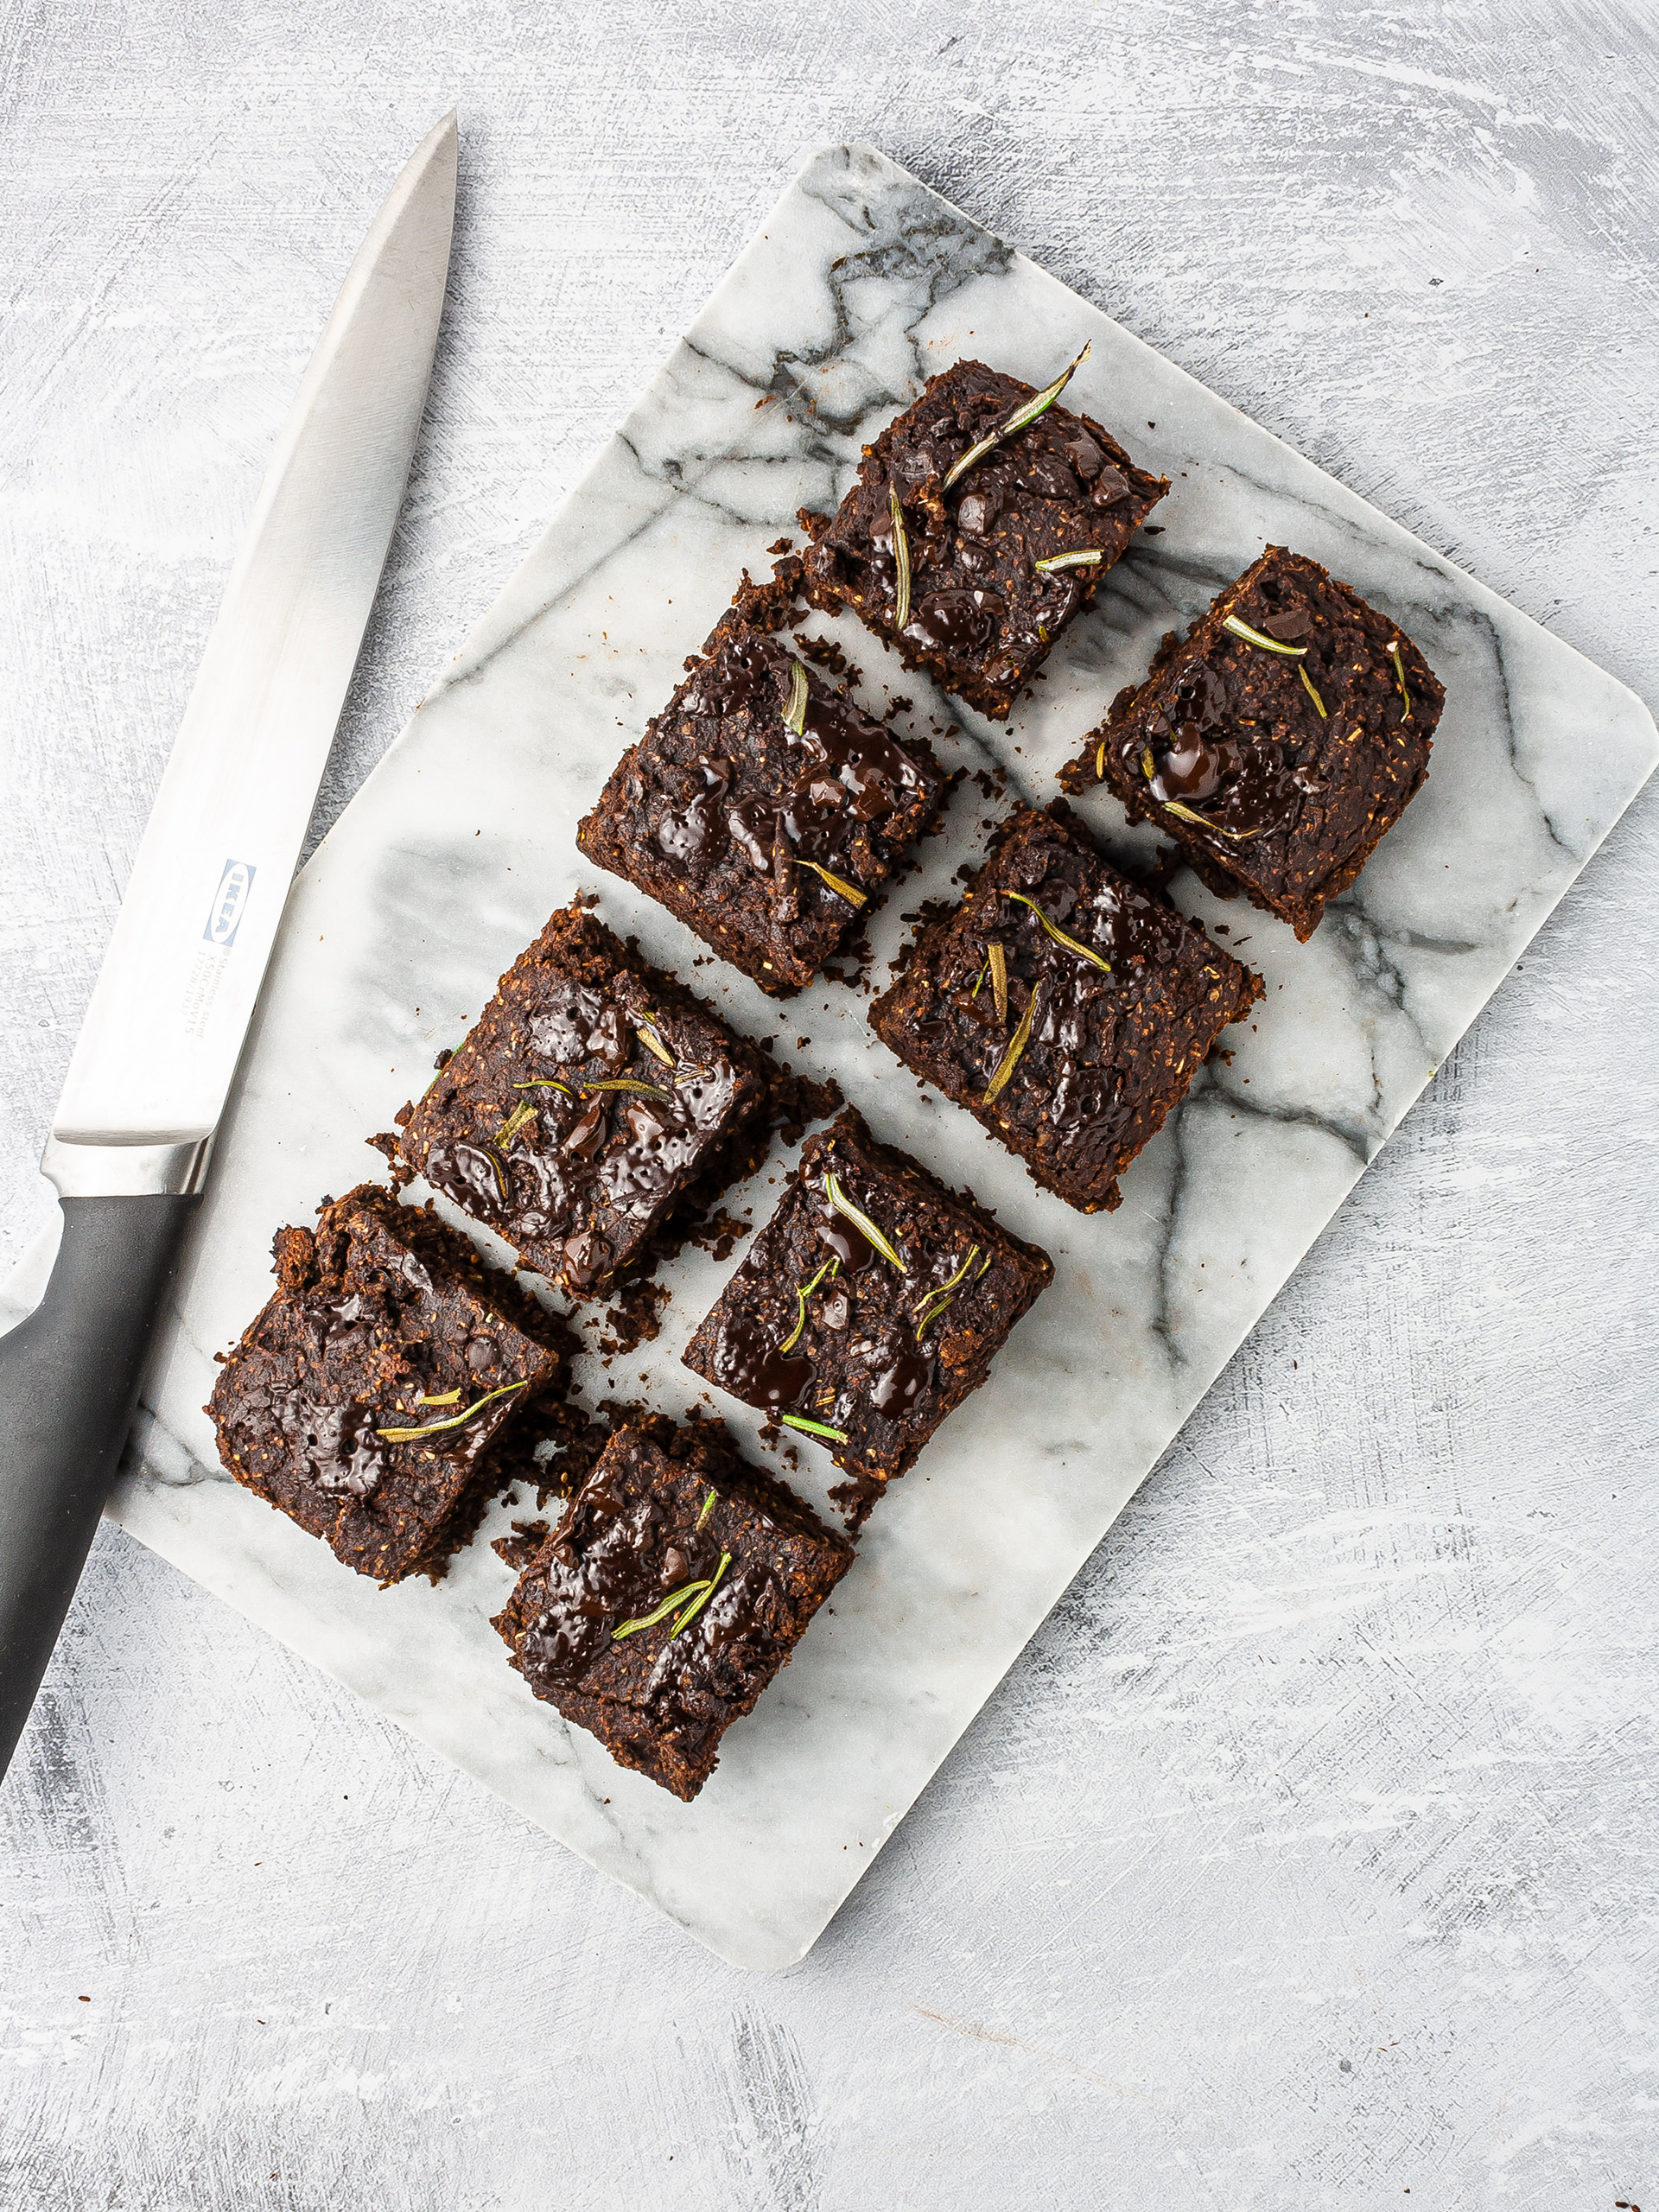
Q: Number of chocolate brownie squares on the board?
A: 8